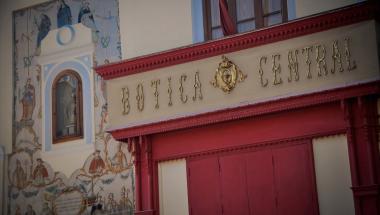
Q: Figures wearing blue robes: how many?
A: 3